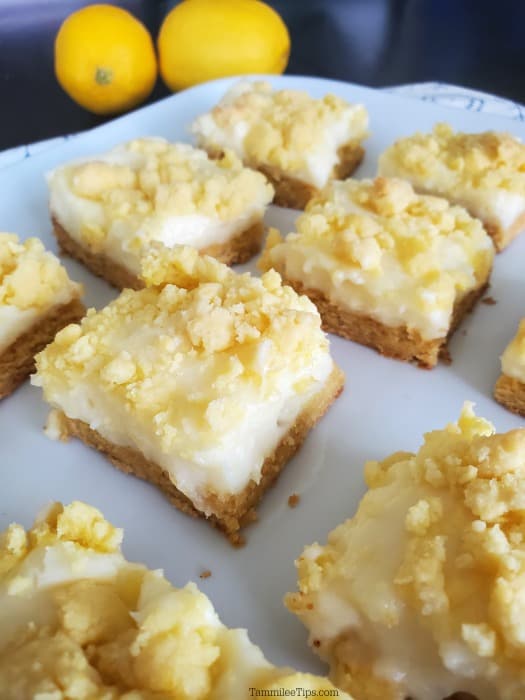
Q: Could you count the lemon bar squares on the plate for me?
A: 9